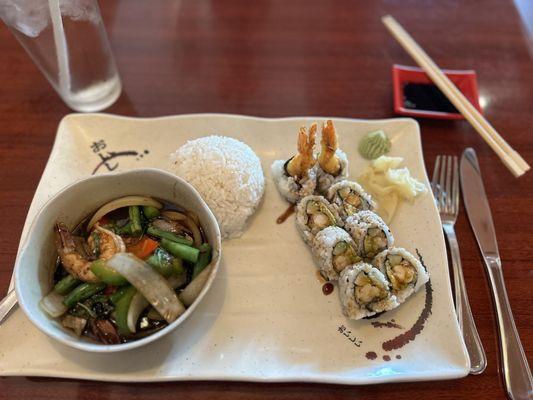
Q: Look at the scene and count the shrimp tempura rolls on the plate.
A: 8